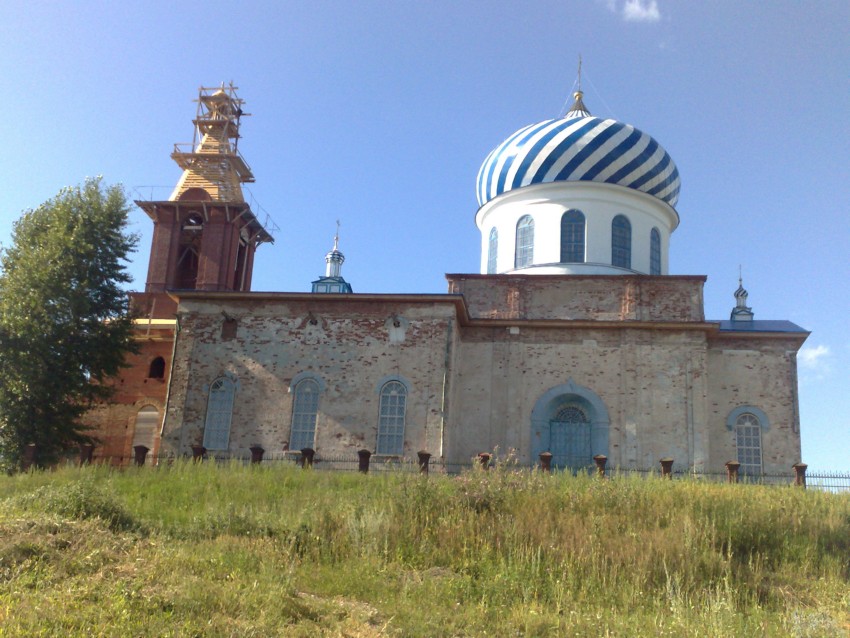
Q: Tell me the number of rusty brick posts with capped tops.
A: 14